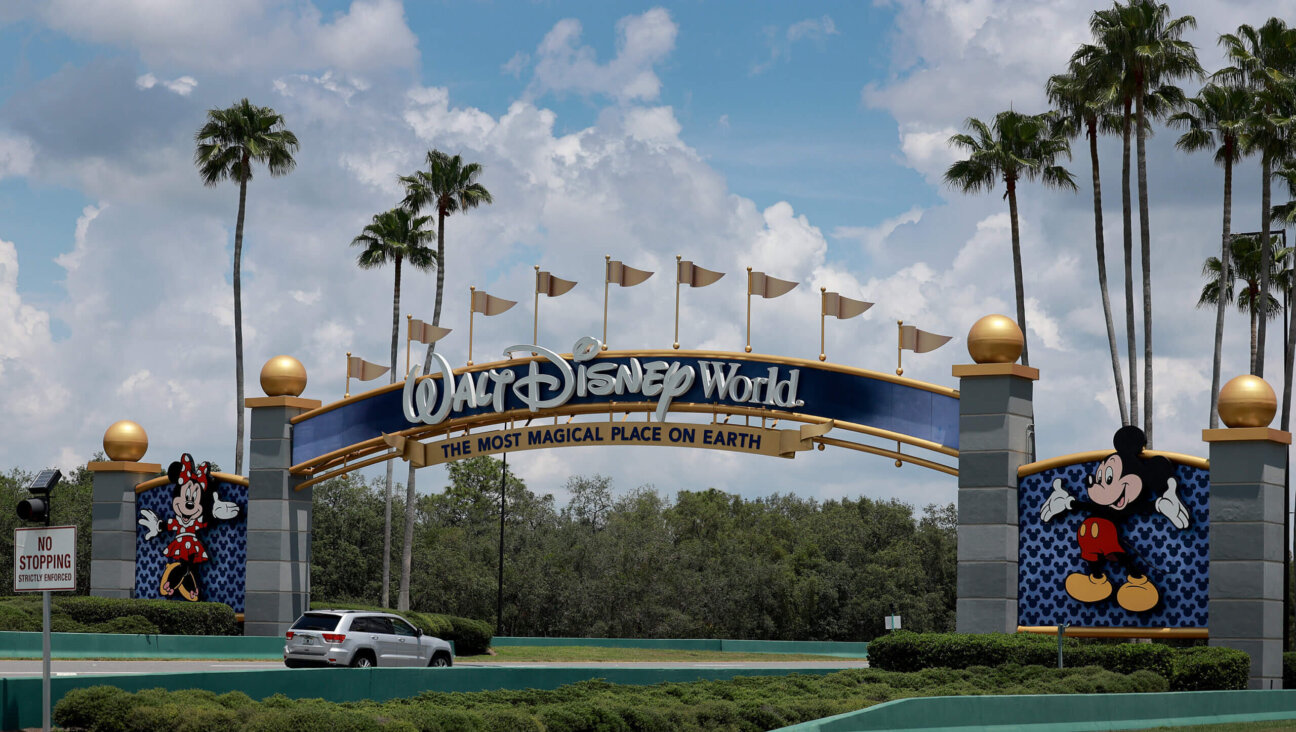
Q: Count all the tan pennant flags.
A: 9